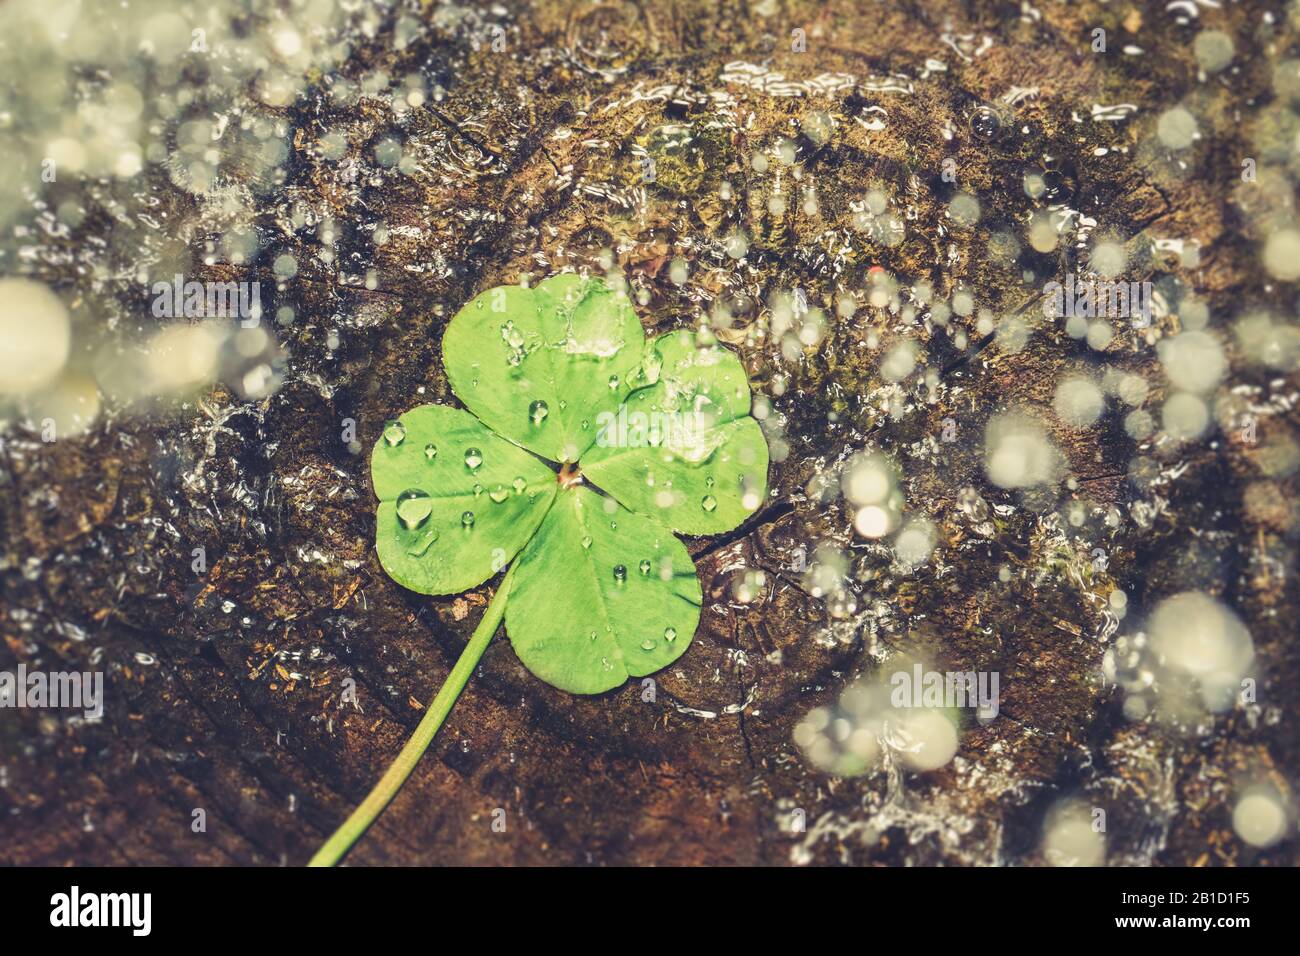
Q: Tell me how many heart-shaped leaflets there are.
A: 4